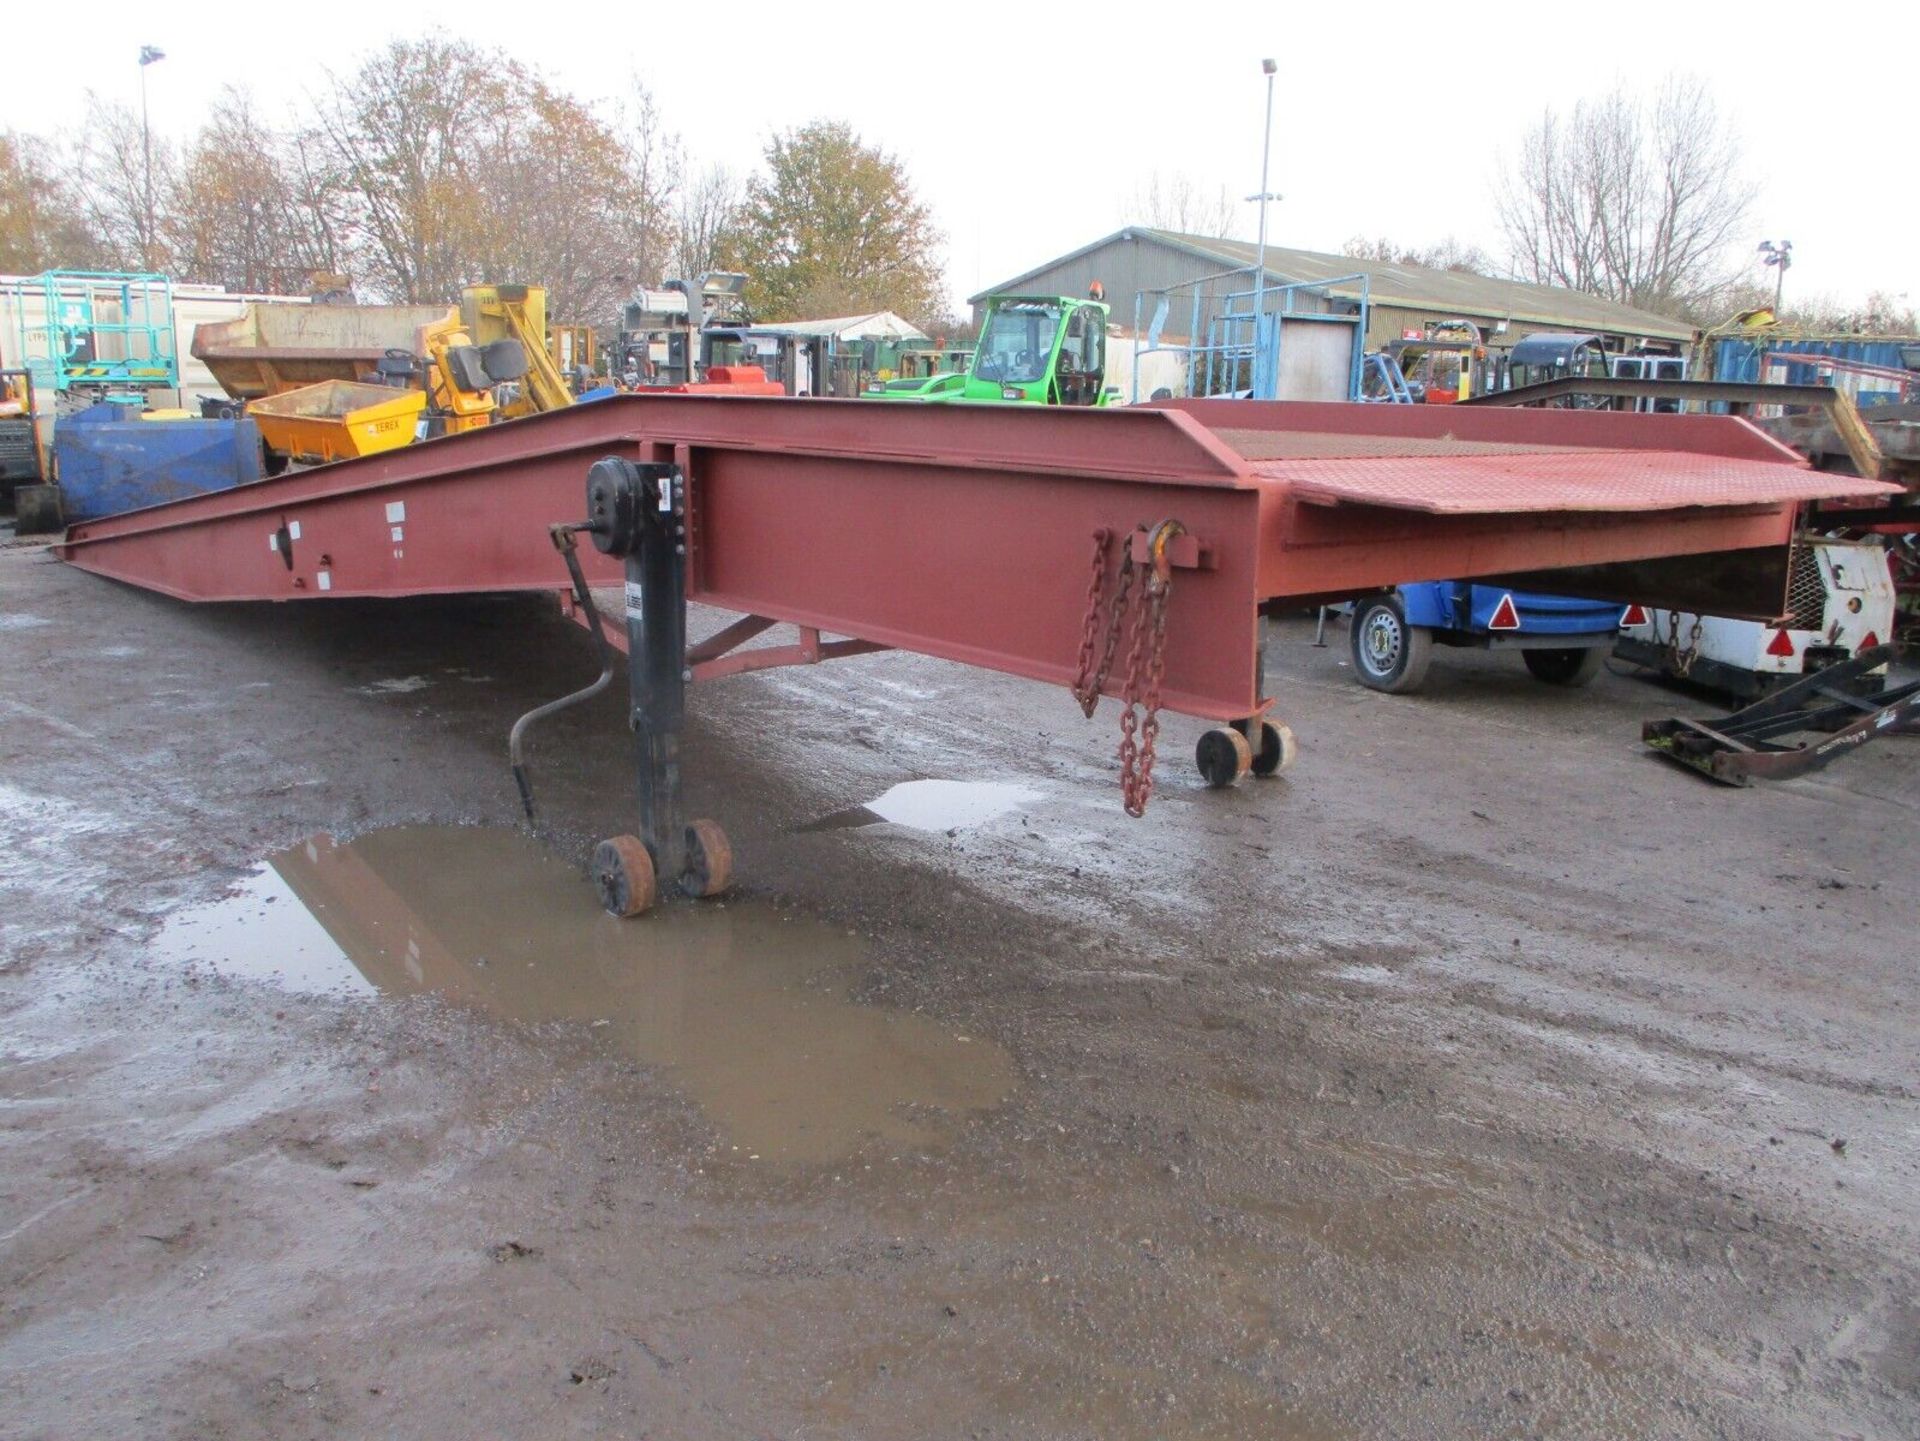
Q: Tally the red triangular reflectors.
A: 4